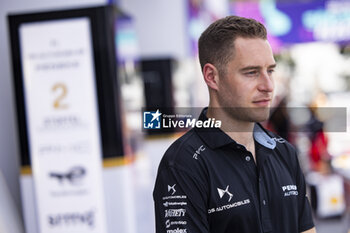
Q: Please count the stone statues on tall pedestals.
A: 0